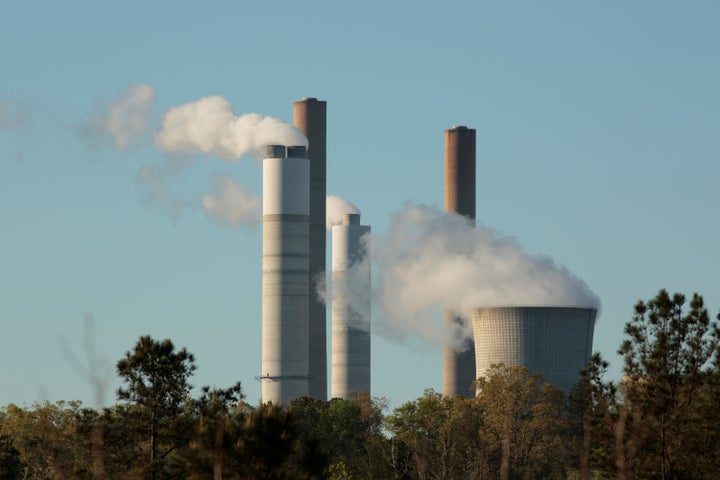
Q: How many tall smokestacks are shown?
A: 4